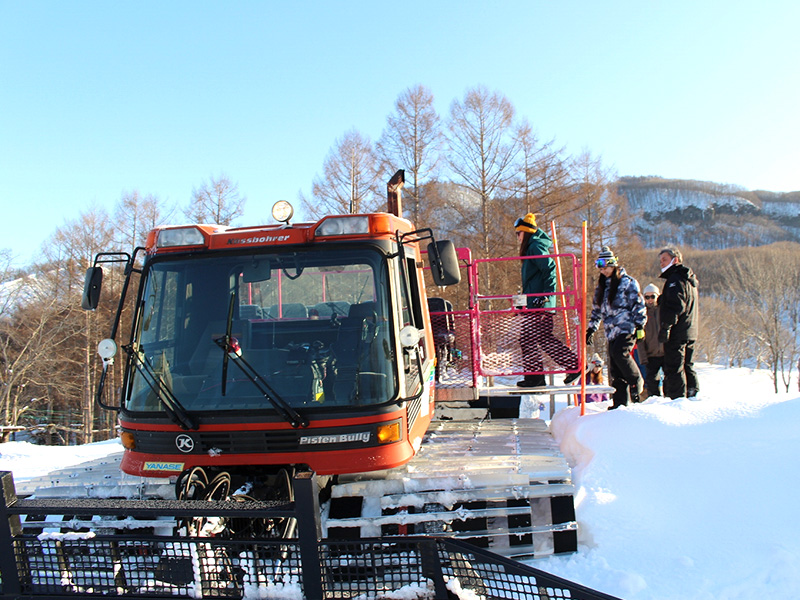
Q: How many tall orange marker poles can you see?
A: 2